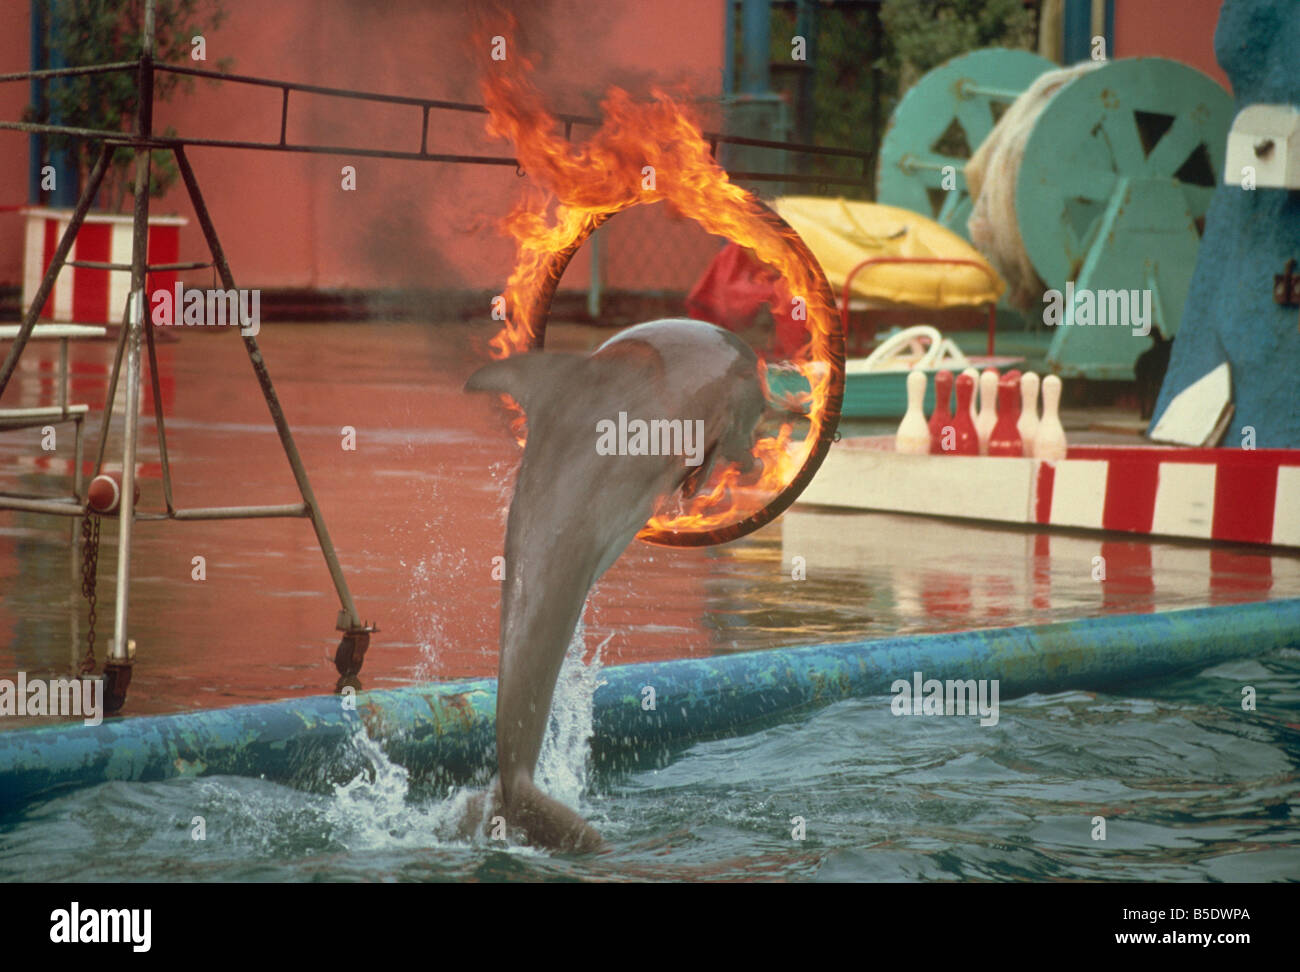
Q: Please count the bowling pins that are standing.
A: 10